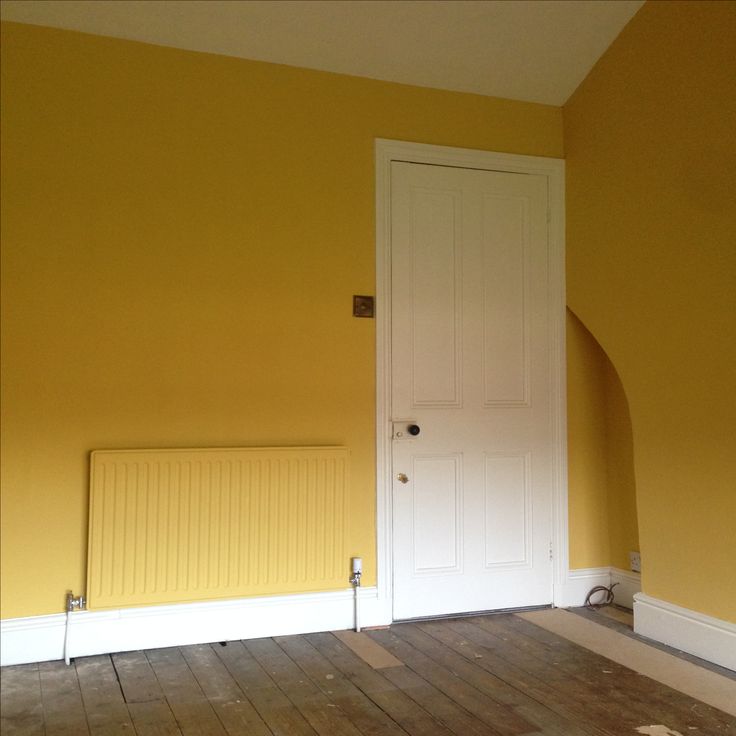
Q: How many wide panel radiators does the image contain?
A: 1